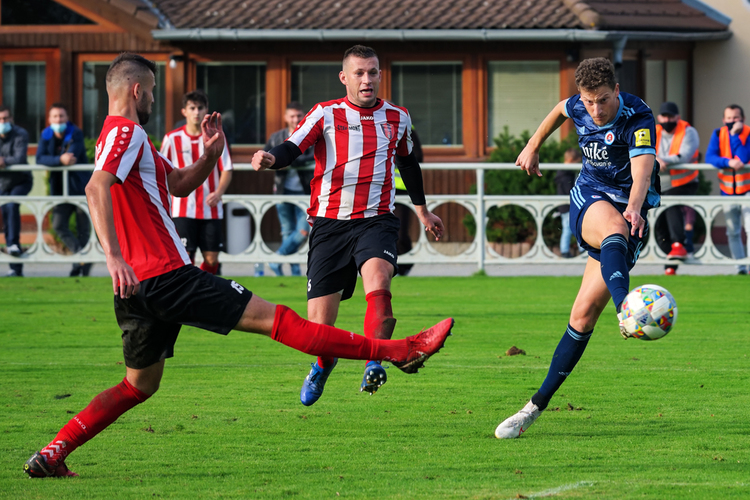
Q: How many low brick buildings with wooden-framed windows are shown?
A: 1